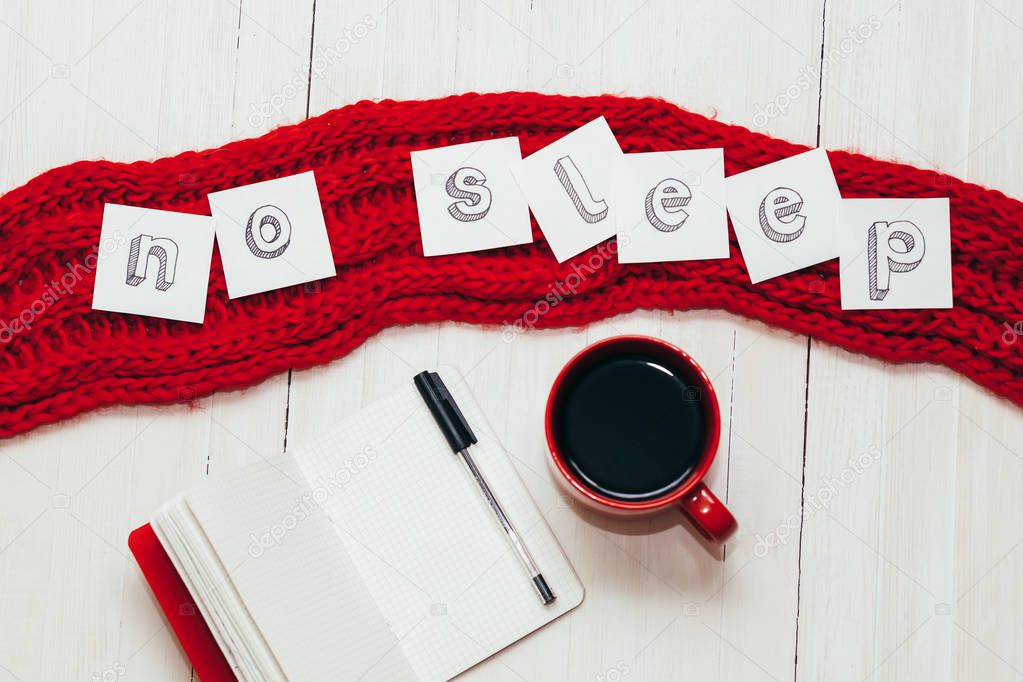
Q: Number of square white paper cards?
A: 7